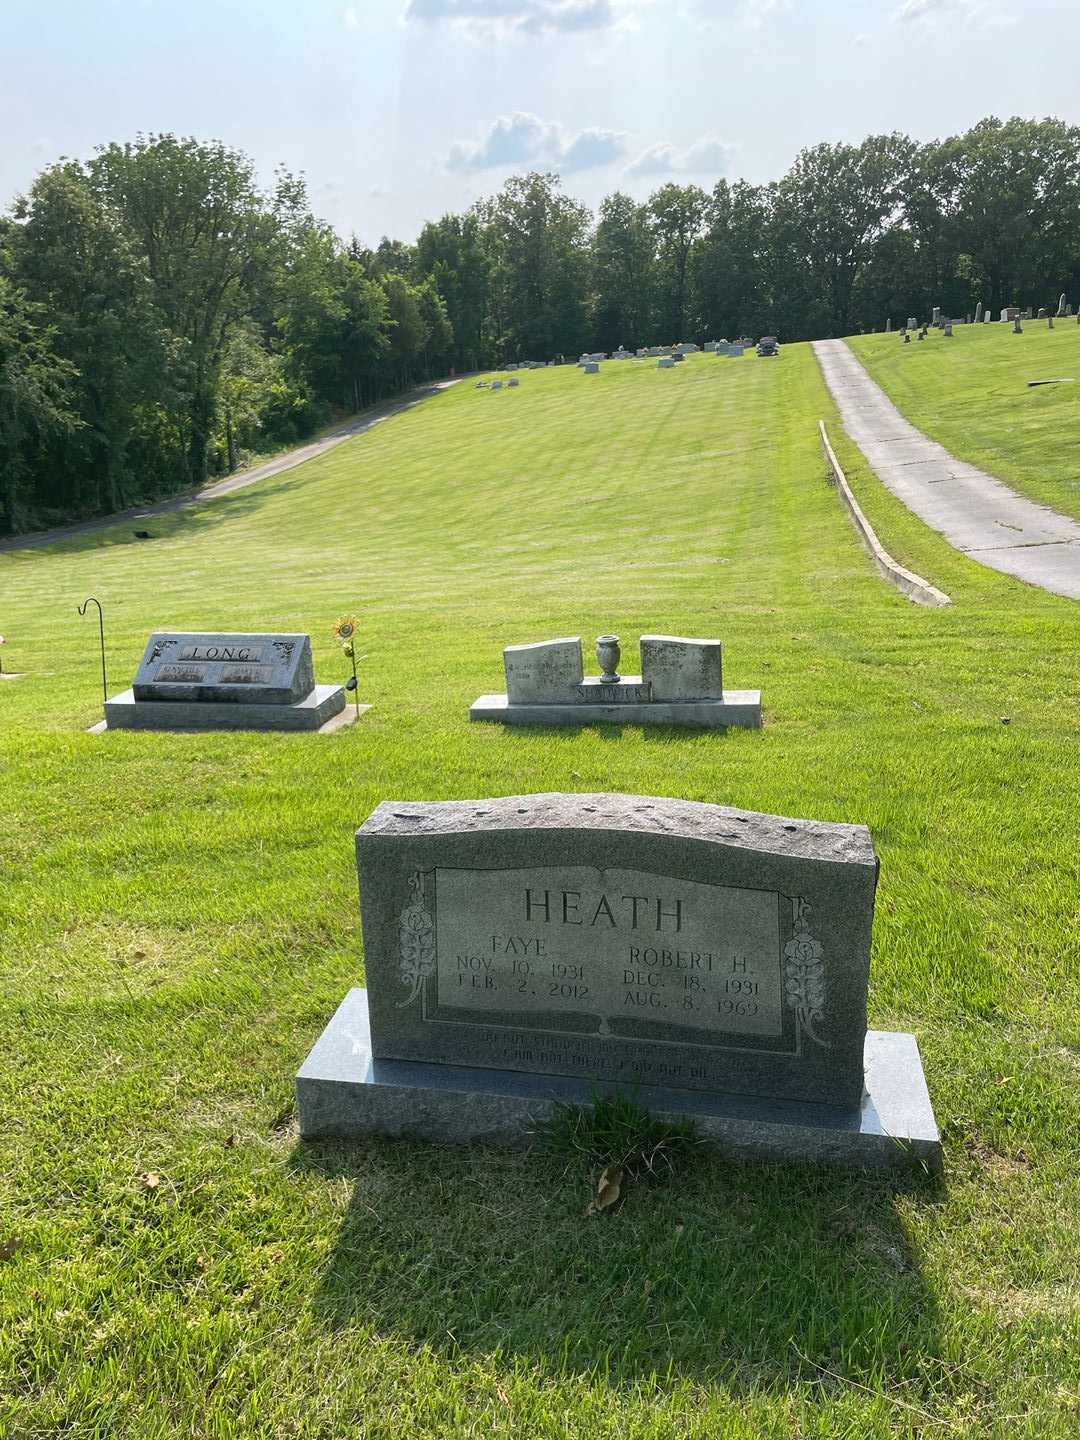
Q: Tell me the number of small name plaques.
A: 2